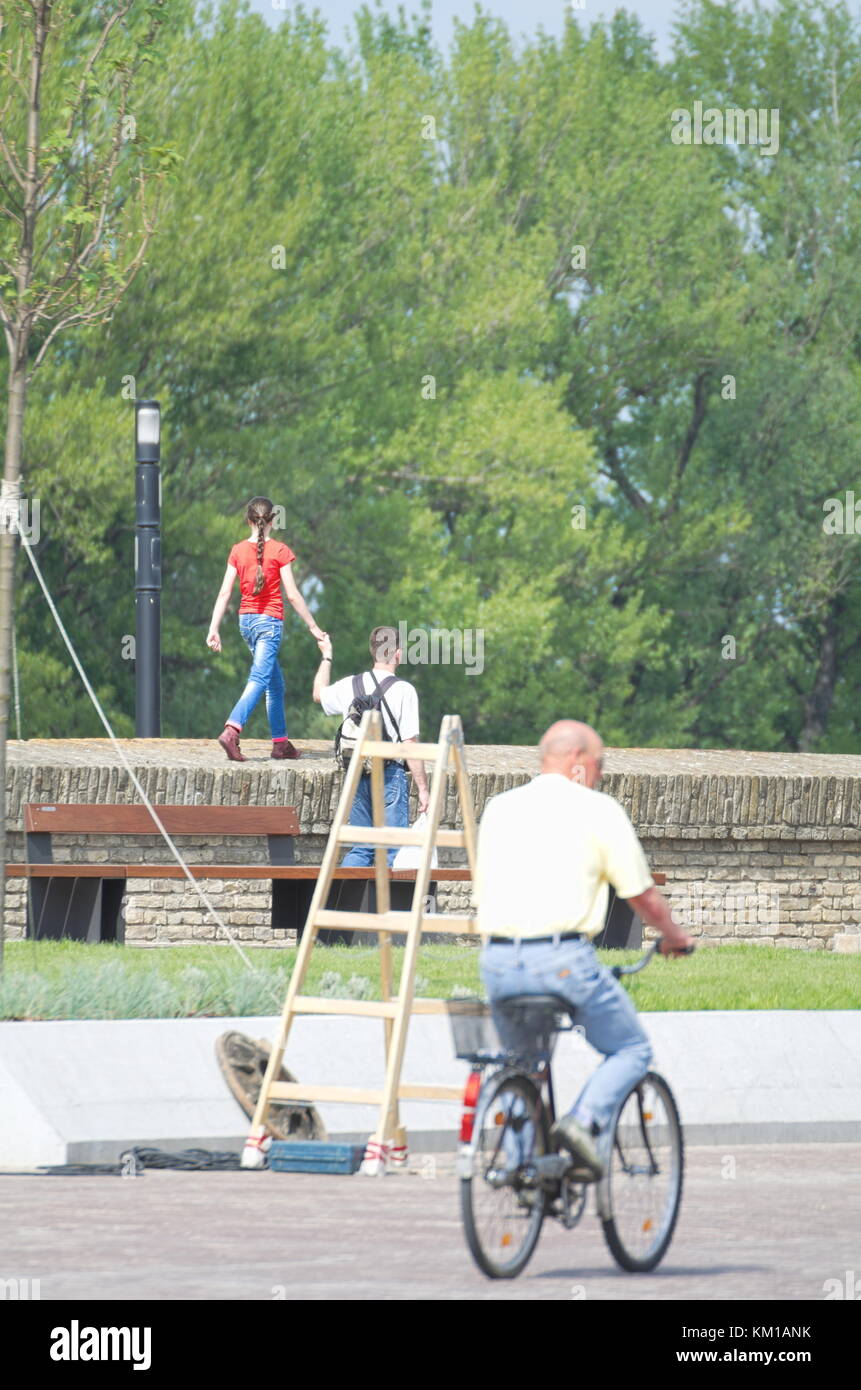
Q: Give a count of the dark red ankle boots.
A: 2